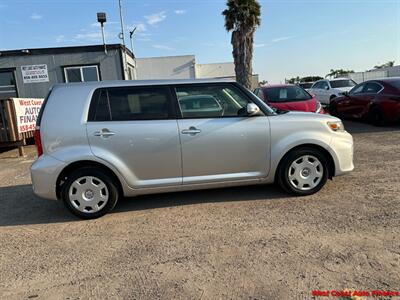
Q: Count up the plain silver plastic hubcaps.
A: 2